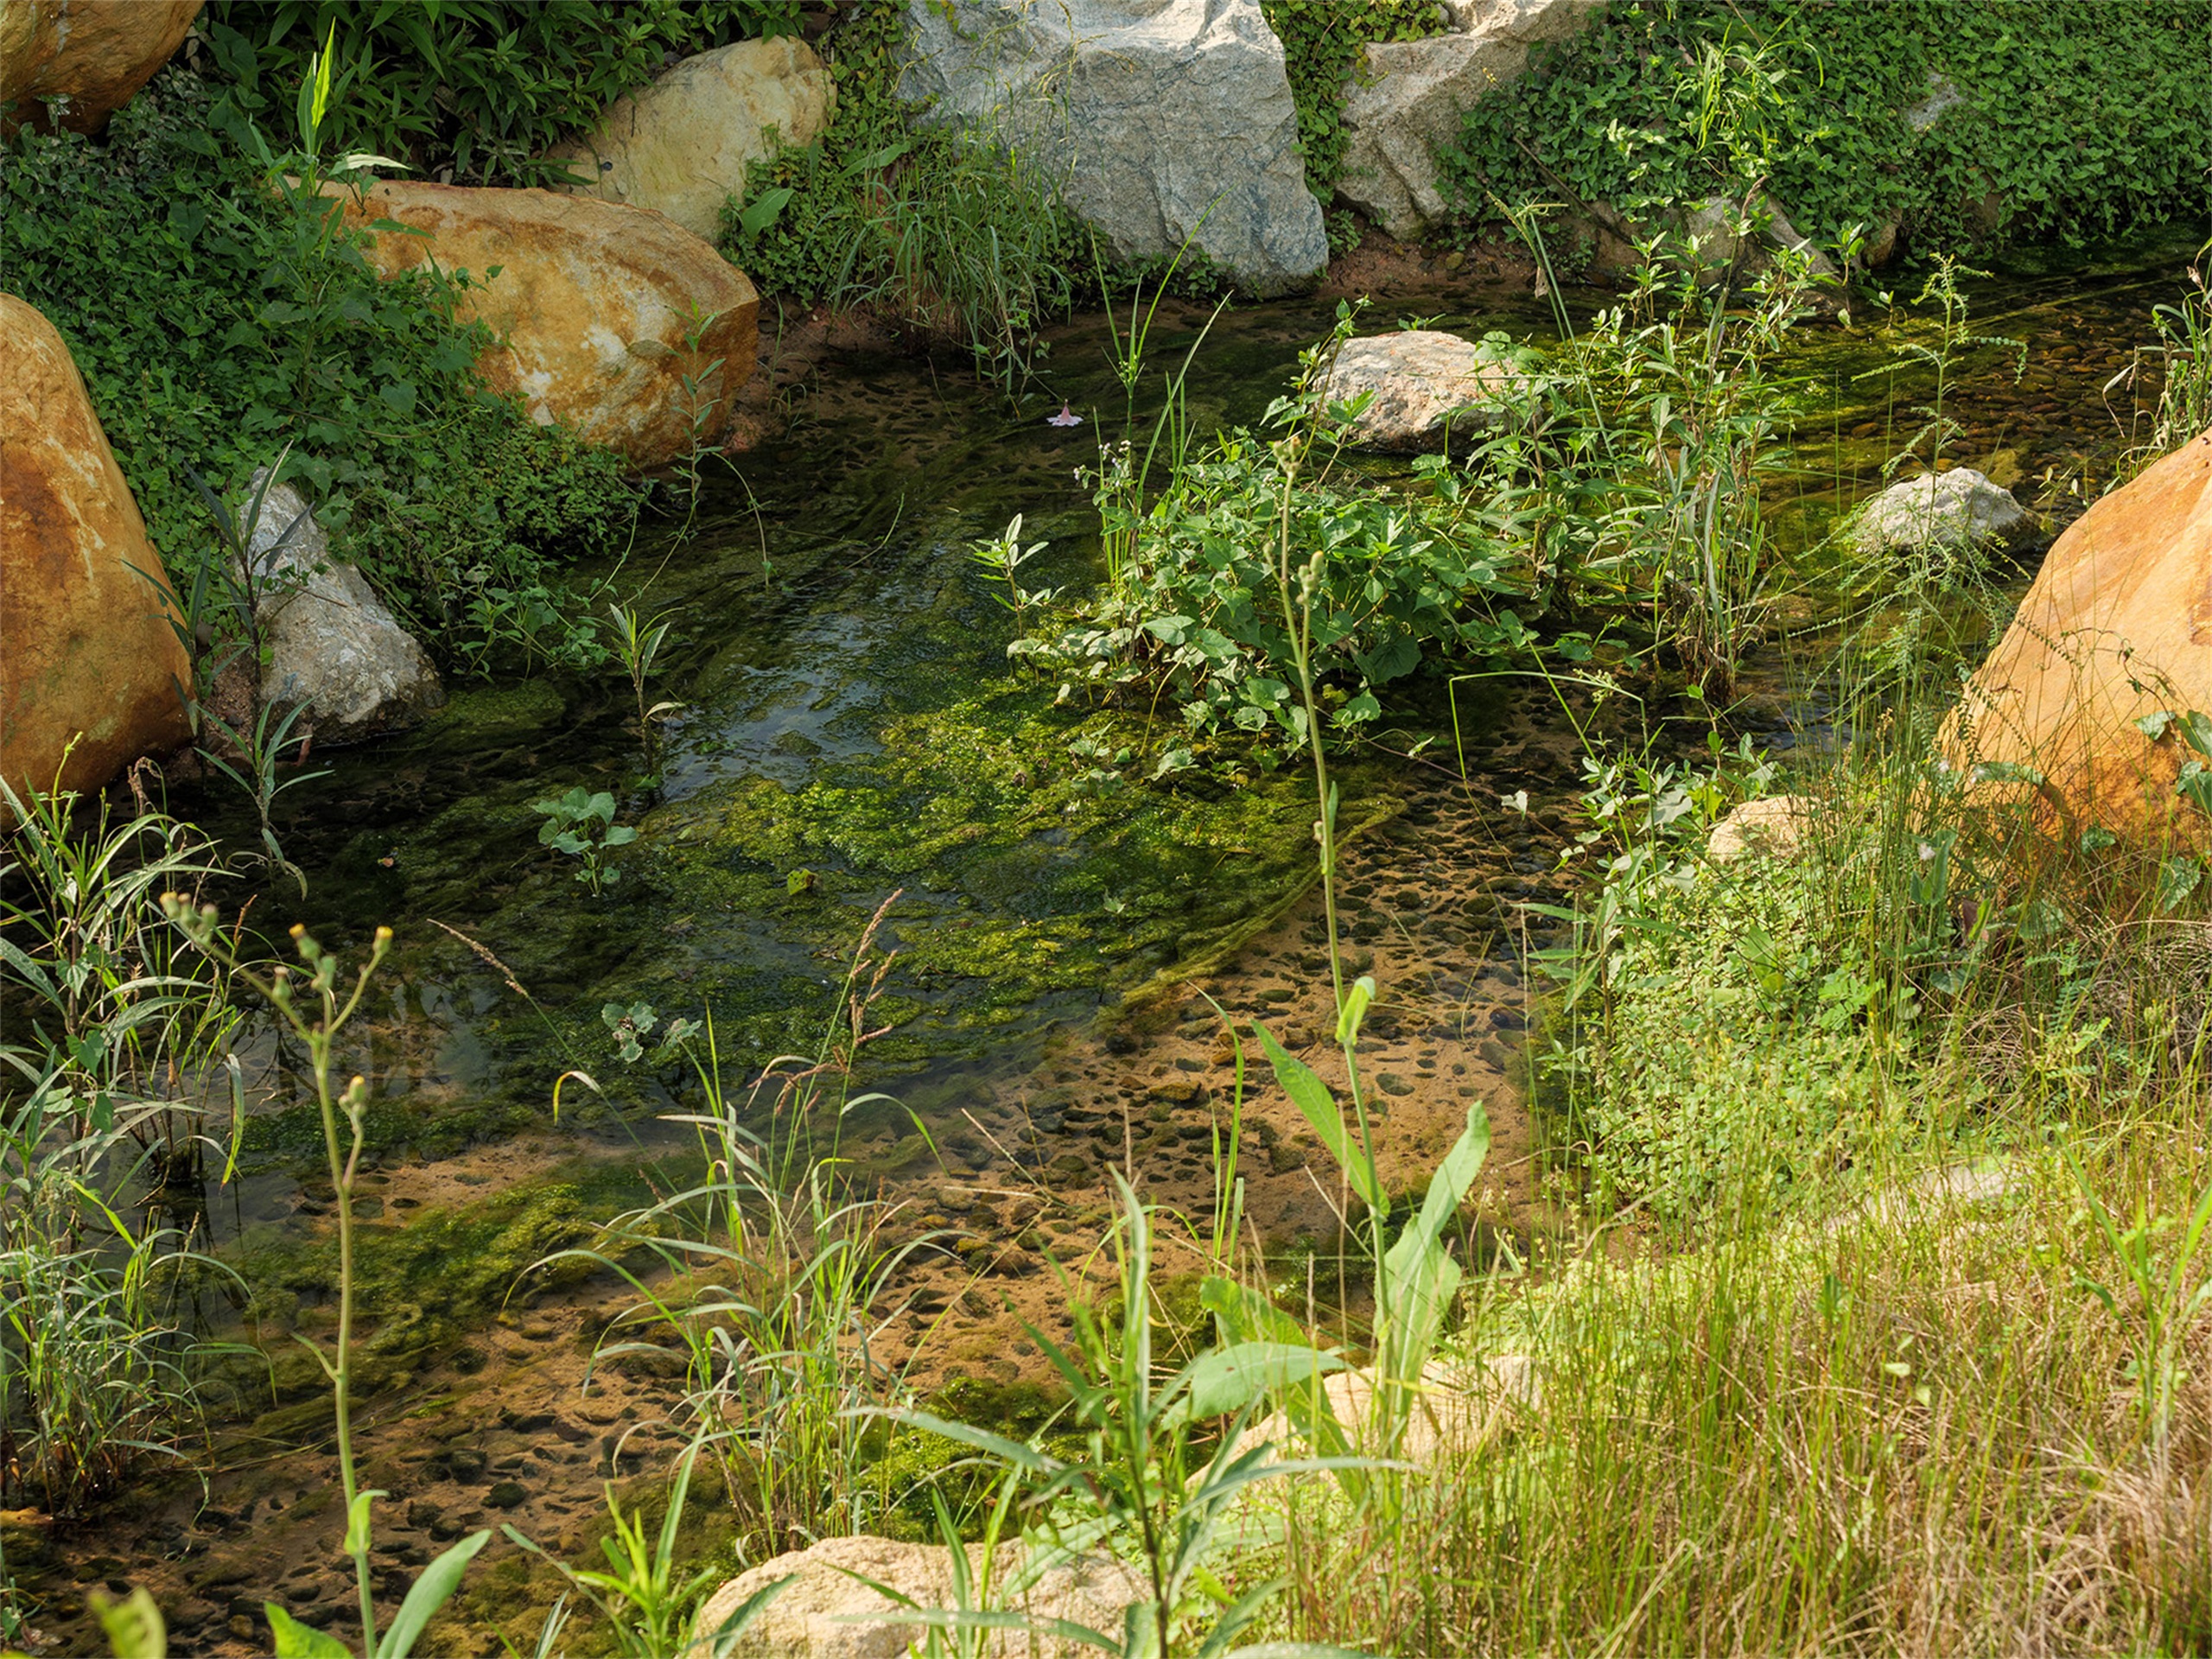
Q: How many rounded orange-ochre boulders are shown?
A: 4